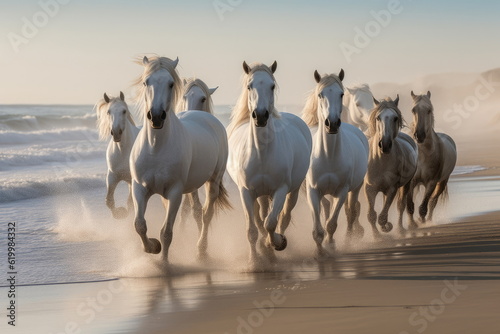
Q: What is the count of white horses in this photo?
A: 6